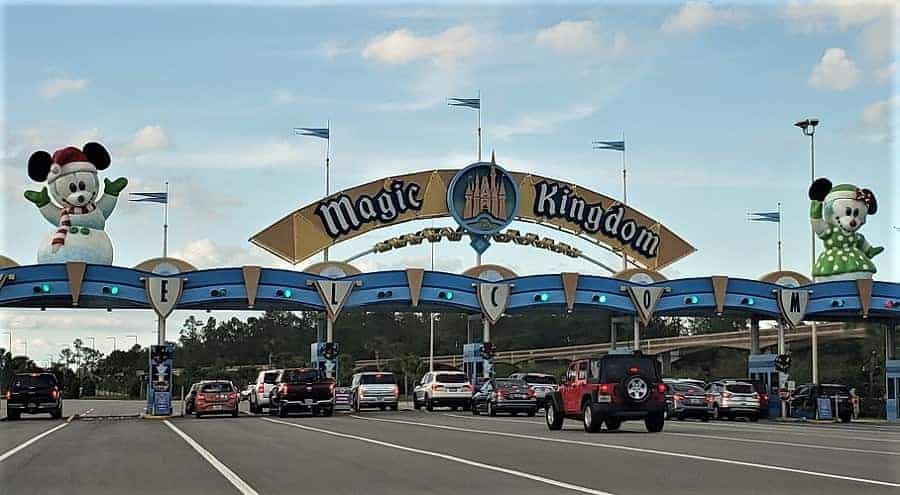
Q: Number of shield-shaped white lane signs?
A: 5